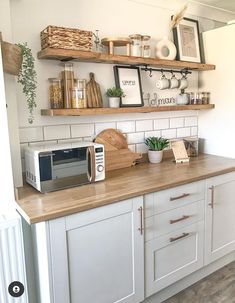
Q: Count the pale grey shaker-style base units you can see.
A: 3